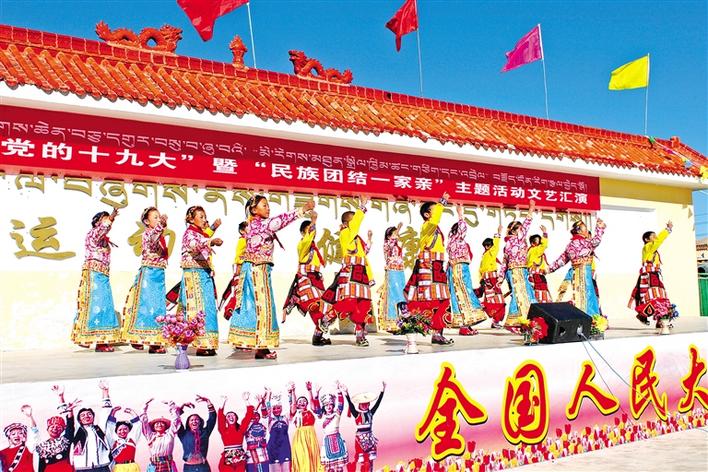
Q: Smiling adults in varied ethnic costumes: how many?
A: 12